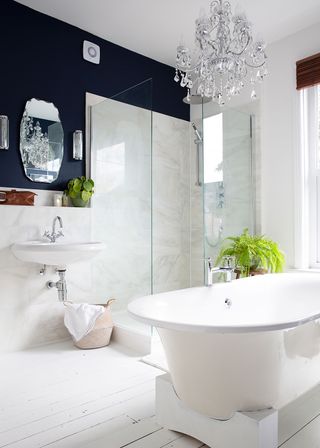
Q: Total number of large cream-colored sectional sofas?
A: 0